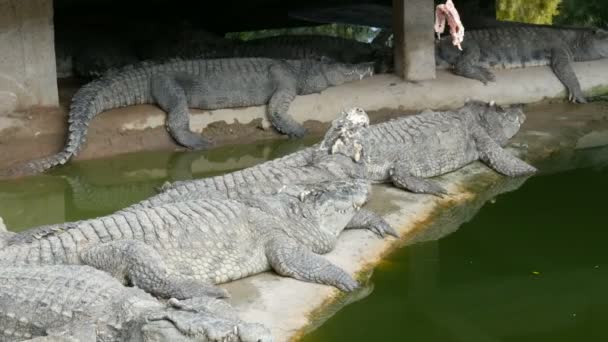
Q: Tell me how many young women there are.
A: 0